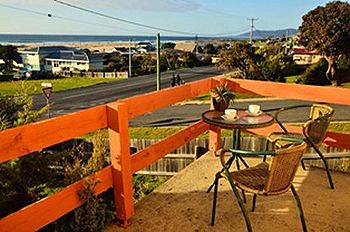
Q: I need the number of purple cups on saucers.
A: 0